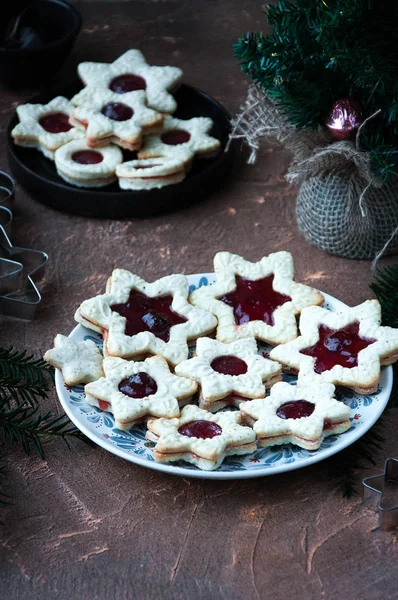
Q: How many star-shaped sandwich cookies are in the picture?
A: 11